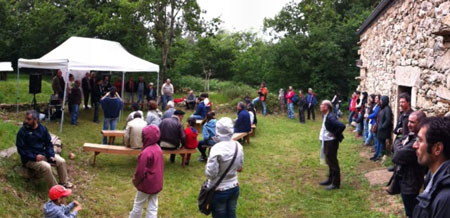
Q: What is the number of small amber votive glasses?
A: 0